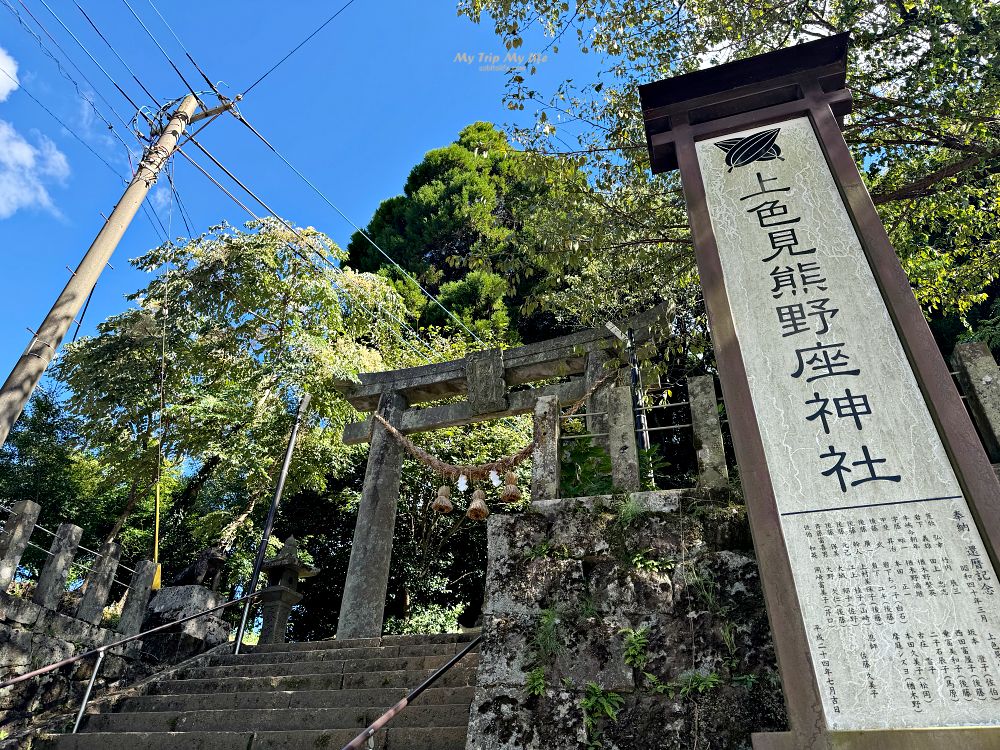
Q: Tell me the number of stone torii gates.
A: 1